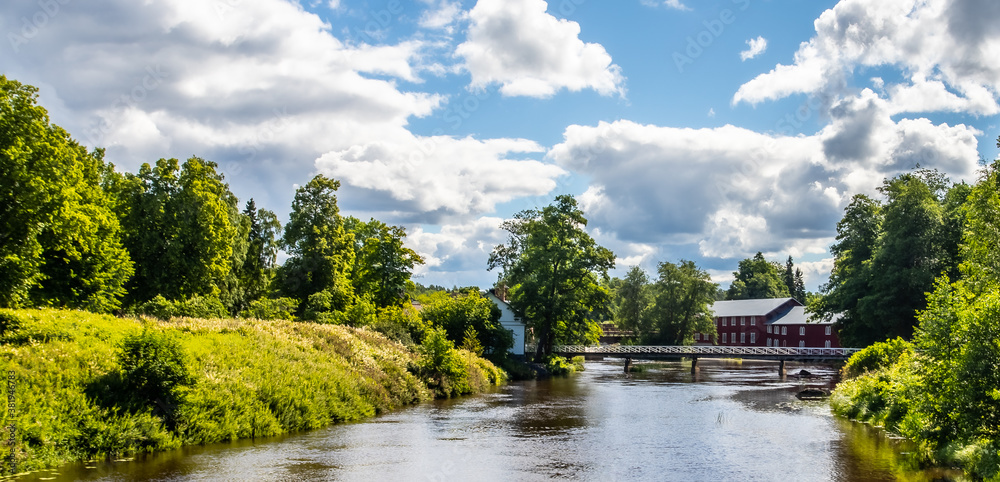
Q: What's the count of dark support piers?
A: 3